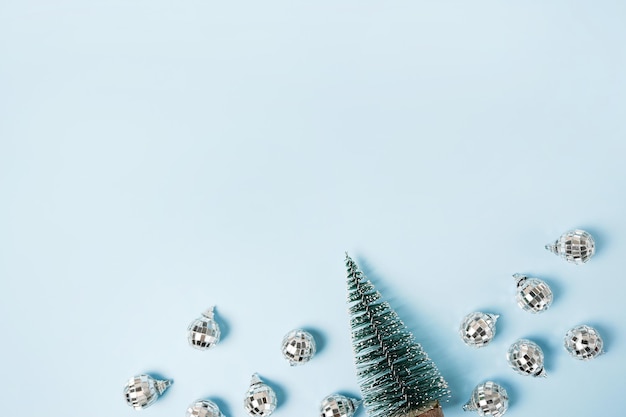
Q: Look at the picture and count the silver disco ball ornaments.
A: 12